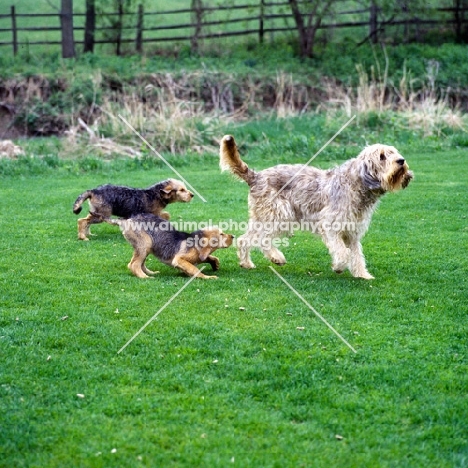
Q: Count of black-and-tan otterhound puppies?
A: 2